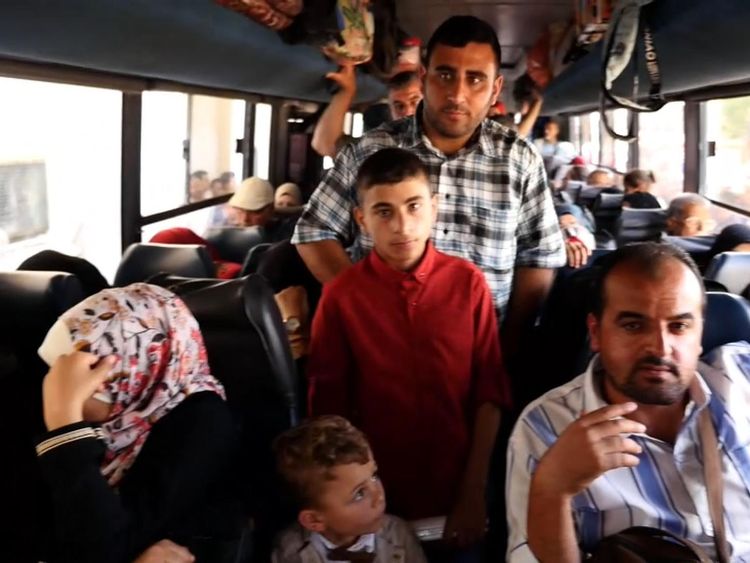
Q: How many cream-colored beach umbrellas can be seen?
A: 0